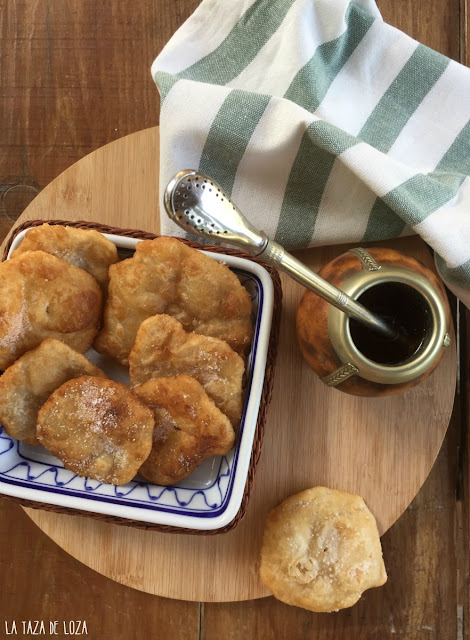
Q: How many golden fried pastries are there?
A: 8